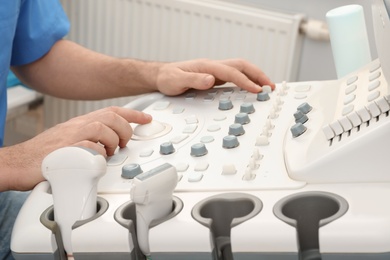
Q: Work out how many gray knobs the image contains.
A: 12